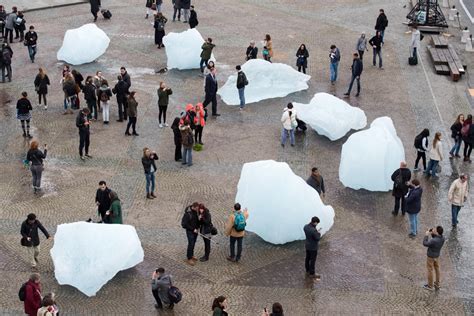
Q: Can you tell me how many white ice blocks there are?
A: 7